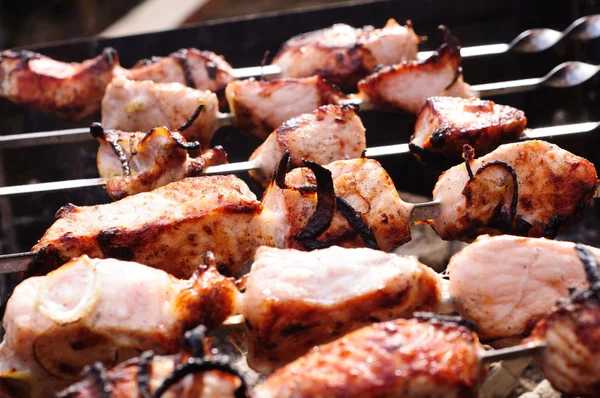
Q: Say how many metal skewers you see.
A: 6